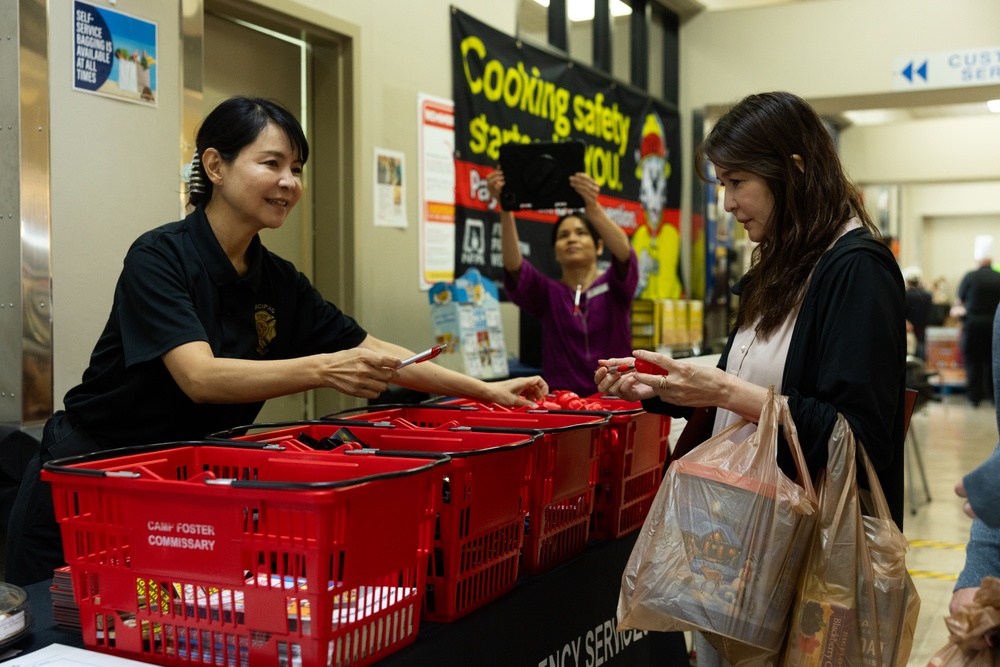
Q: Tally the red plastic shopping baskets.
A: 4